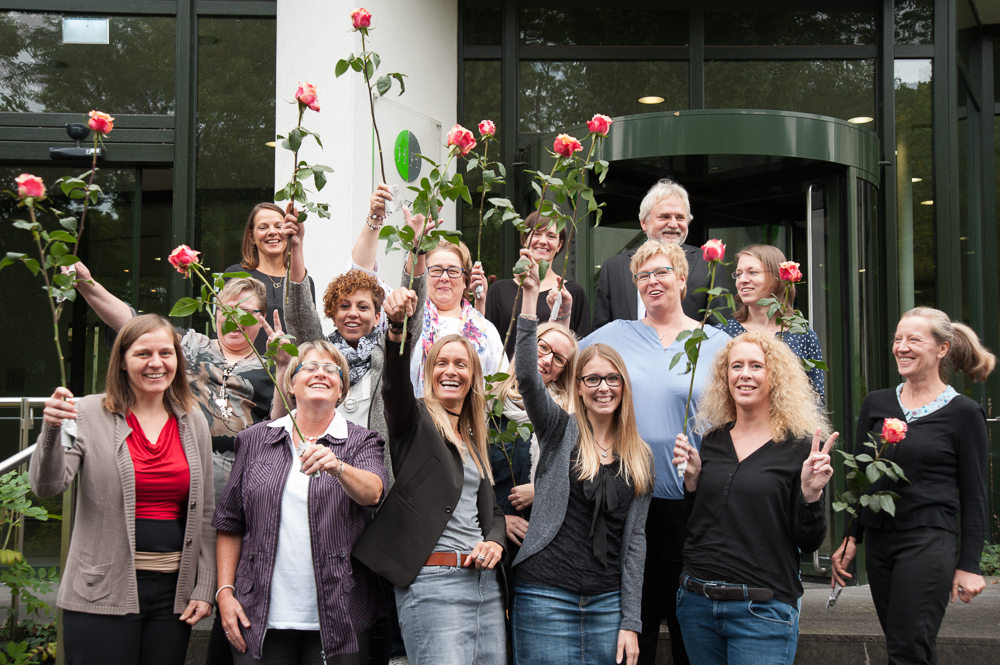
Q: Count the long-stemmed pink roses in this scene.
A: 12